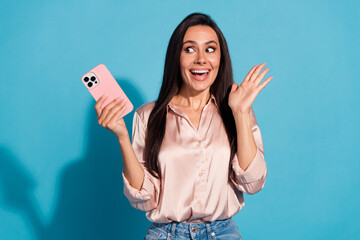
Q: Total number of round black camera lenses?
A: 3